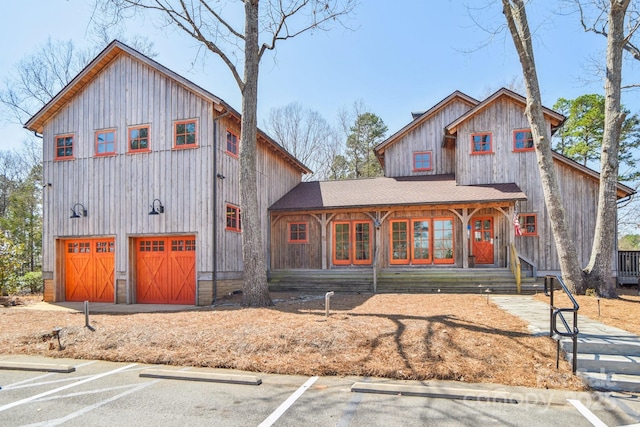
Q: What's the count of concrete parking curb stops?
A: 3